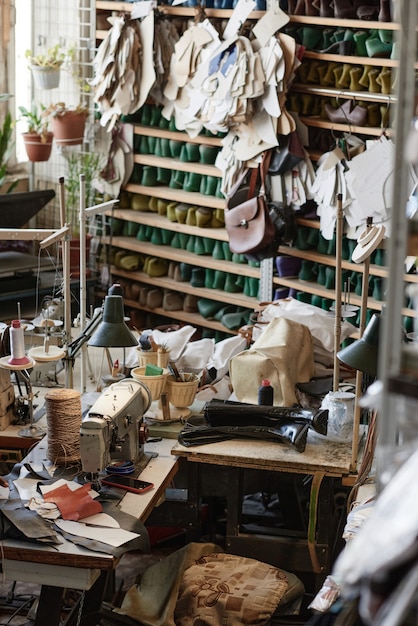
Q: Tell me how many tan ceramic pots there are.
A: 3